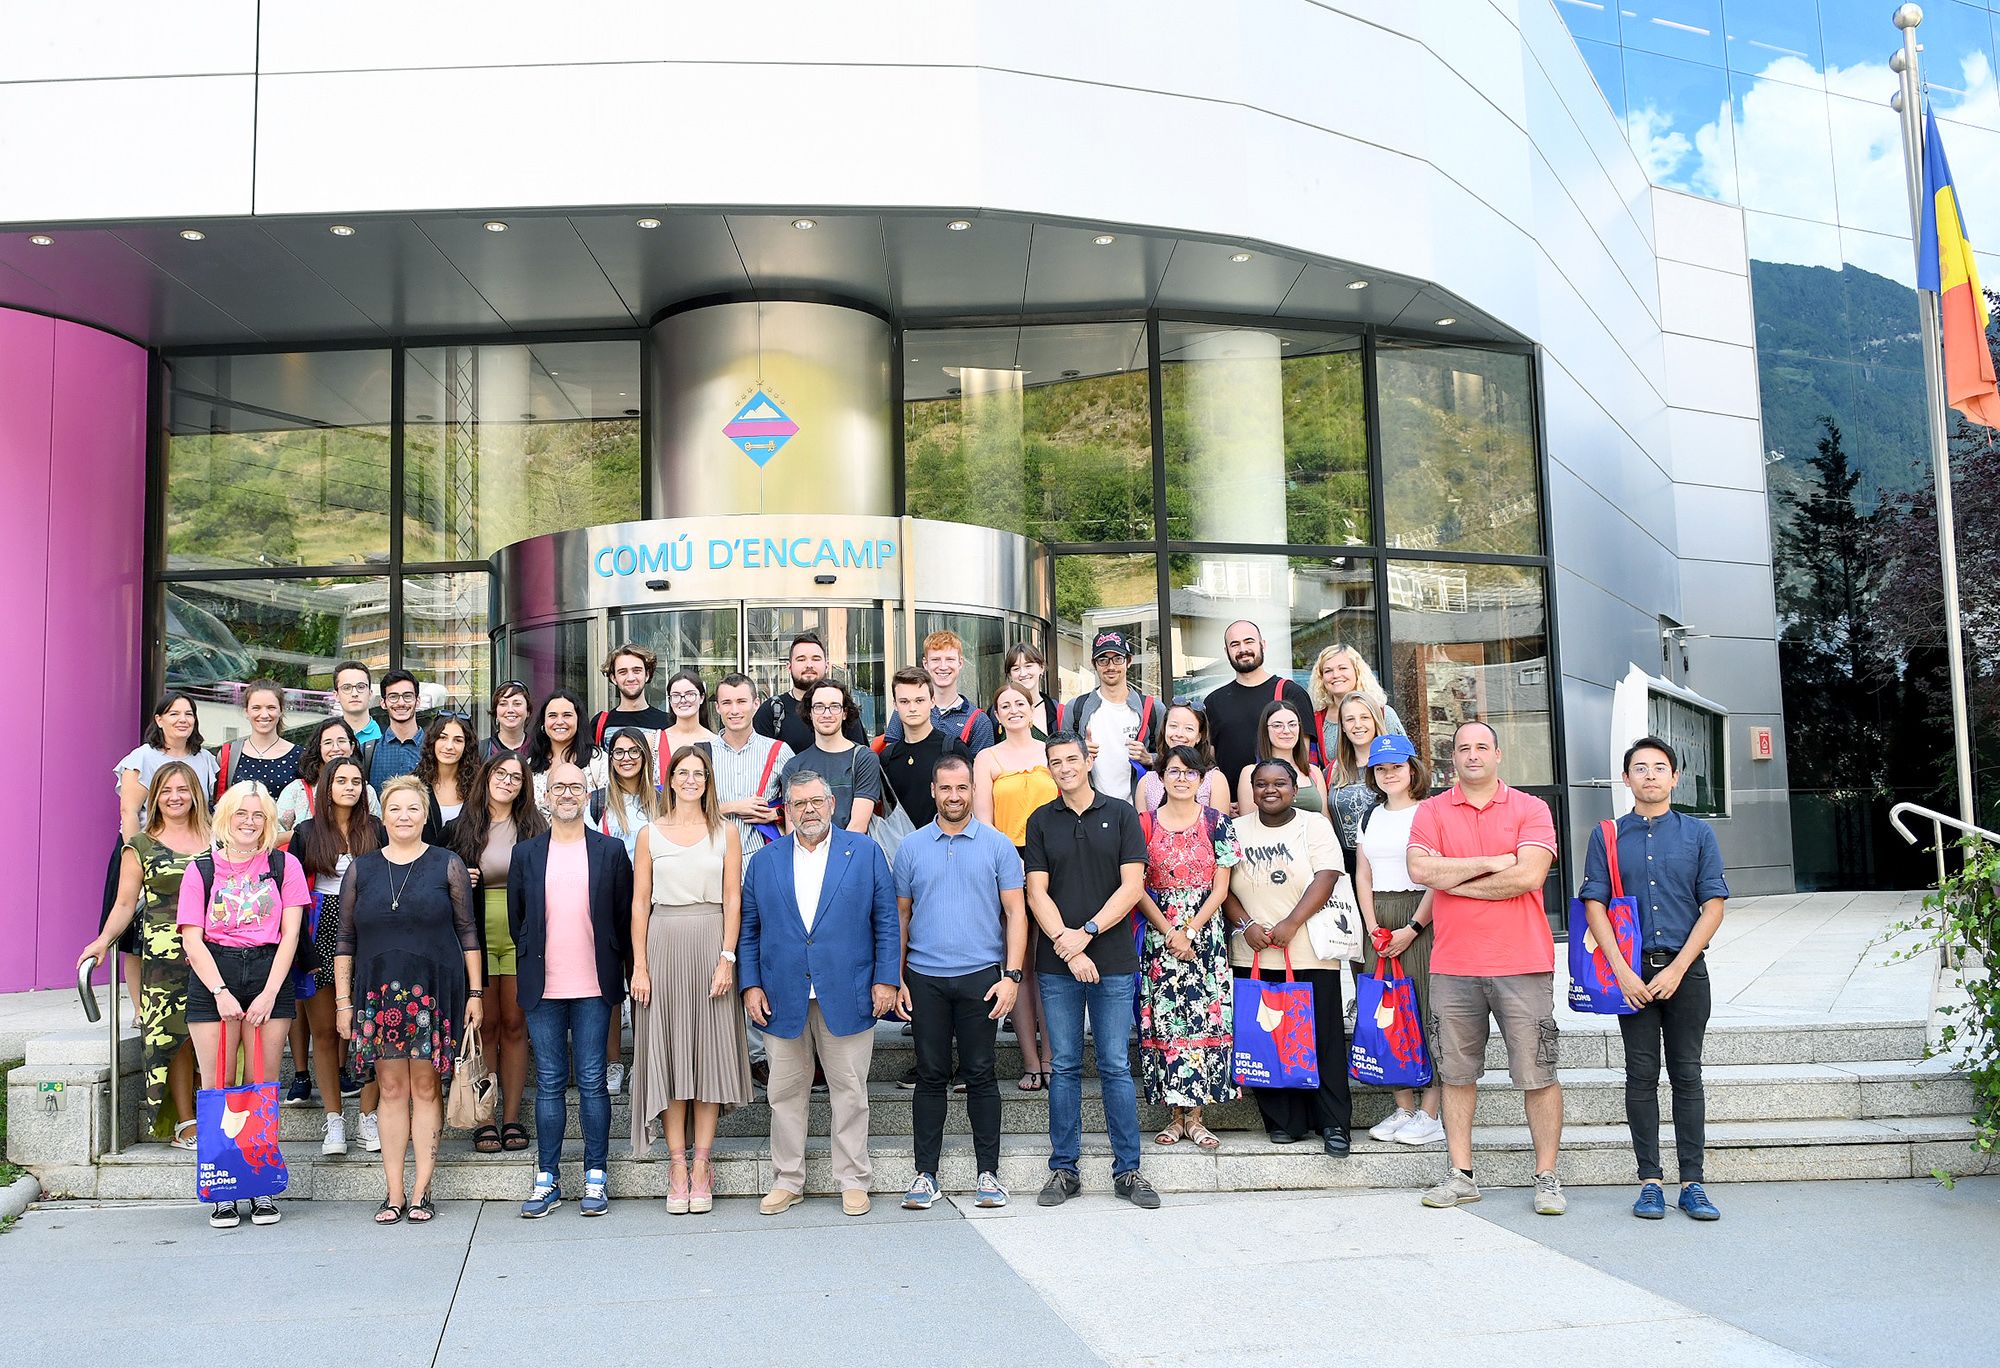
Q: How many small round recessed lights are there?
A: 11